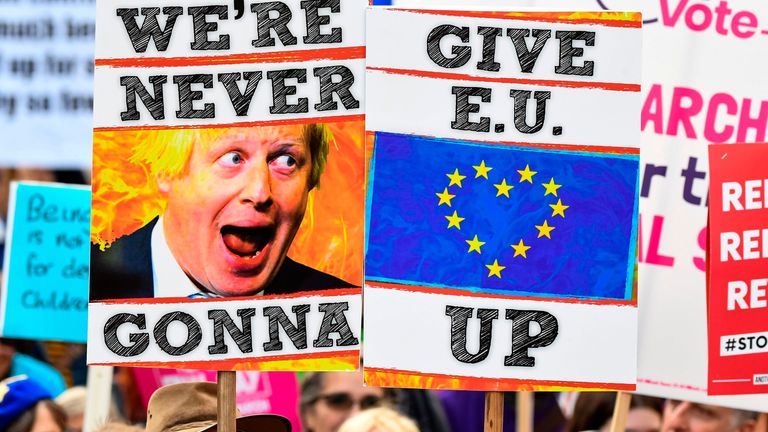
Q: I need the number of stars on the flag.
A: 12